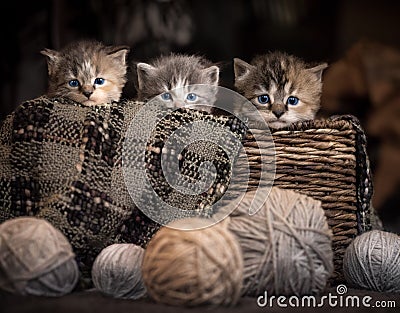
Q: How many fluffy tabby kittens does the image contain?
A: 3